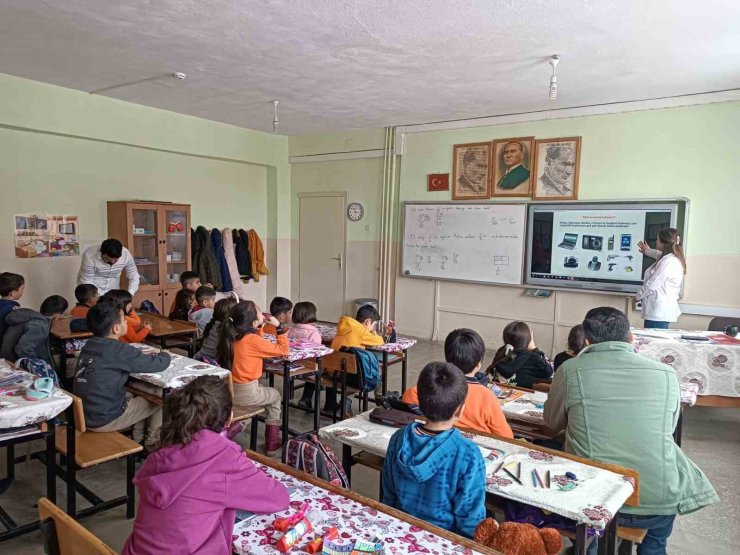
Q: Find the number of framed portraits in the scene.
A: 3